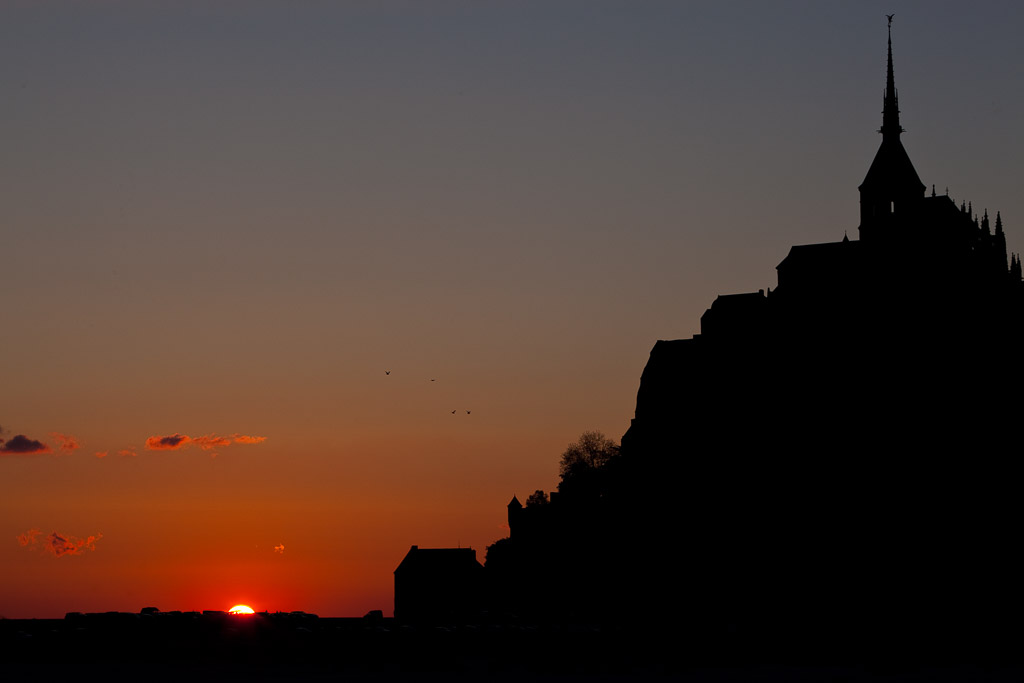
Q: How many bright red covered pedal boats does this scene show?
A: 0